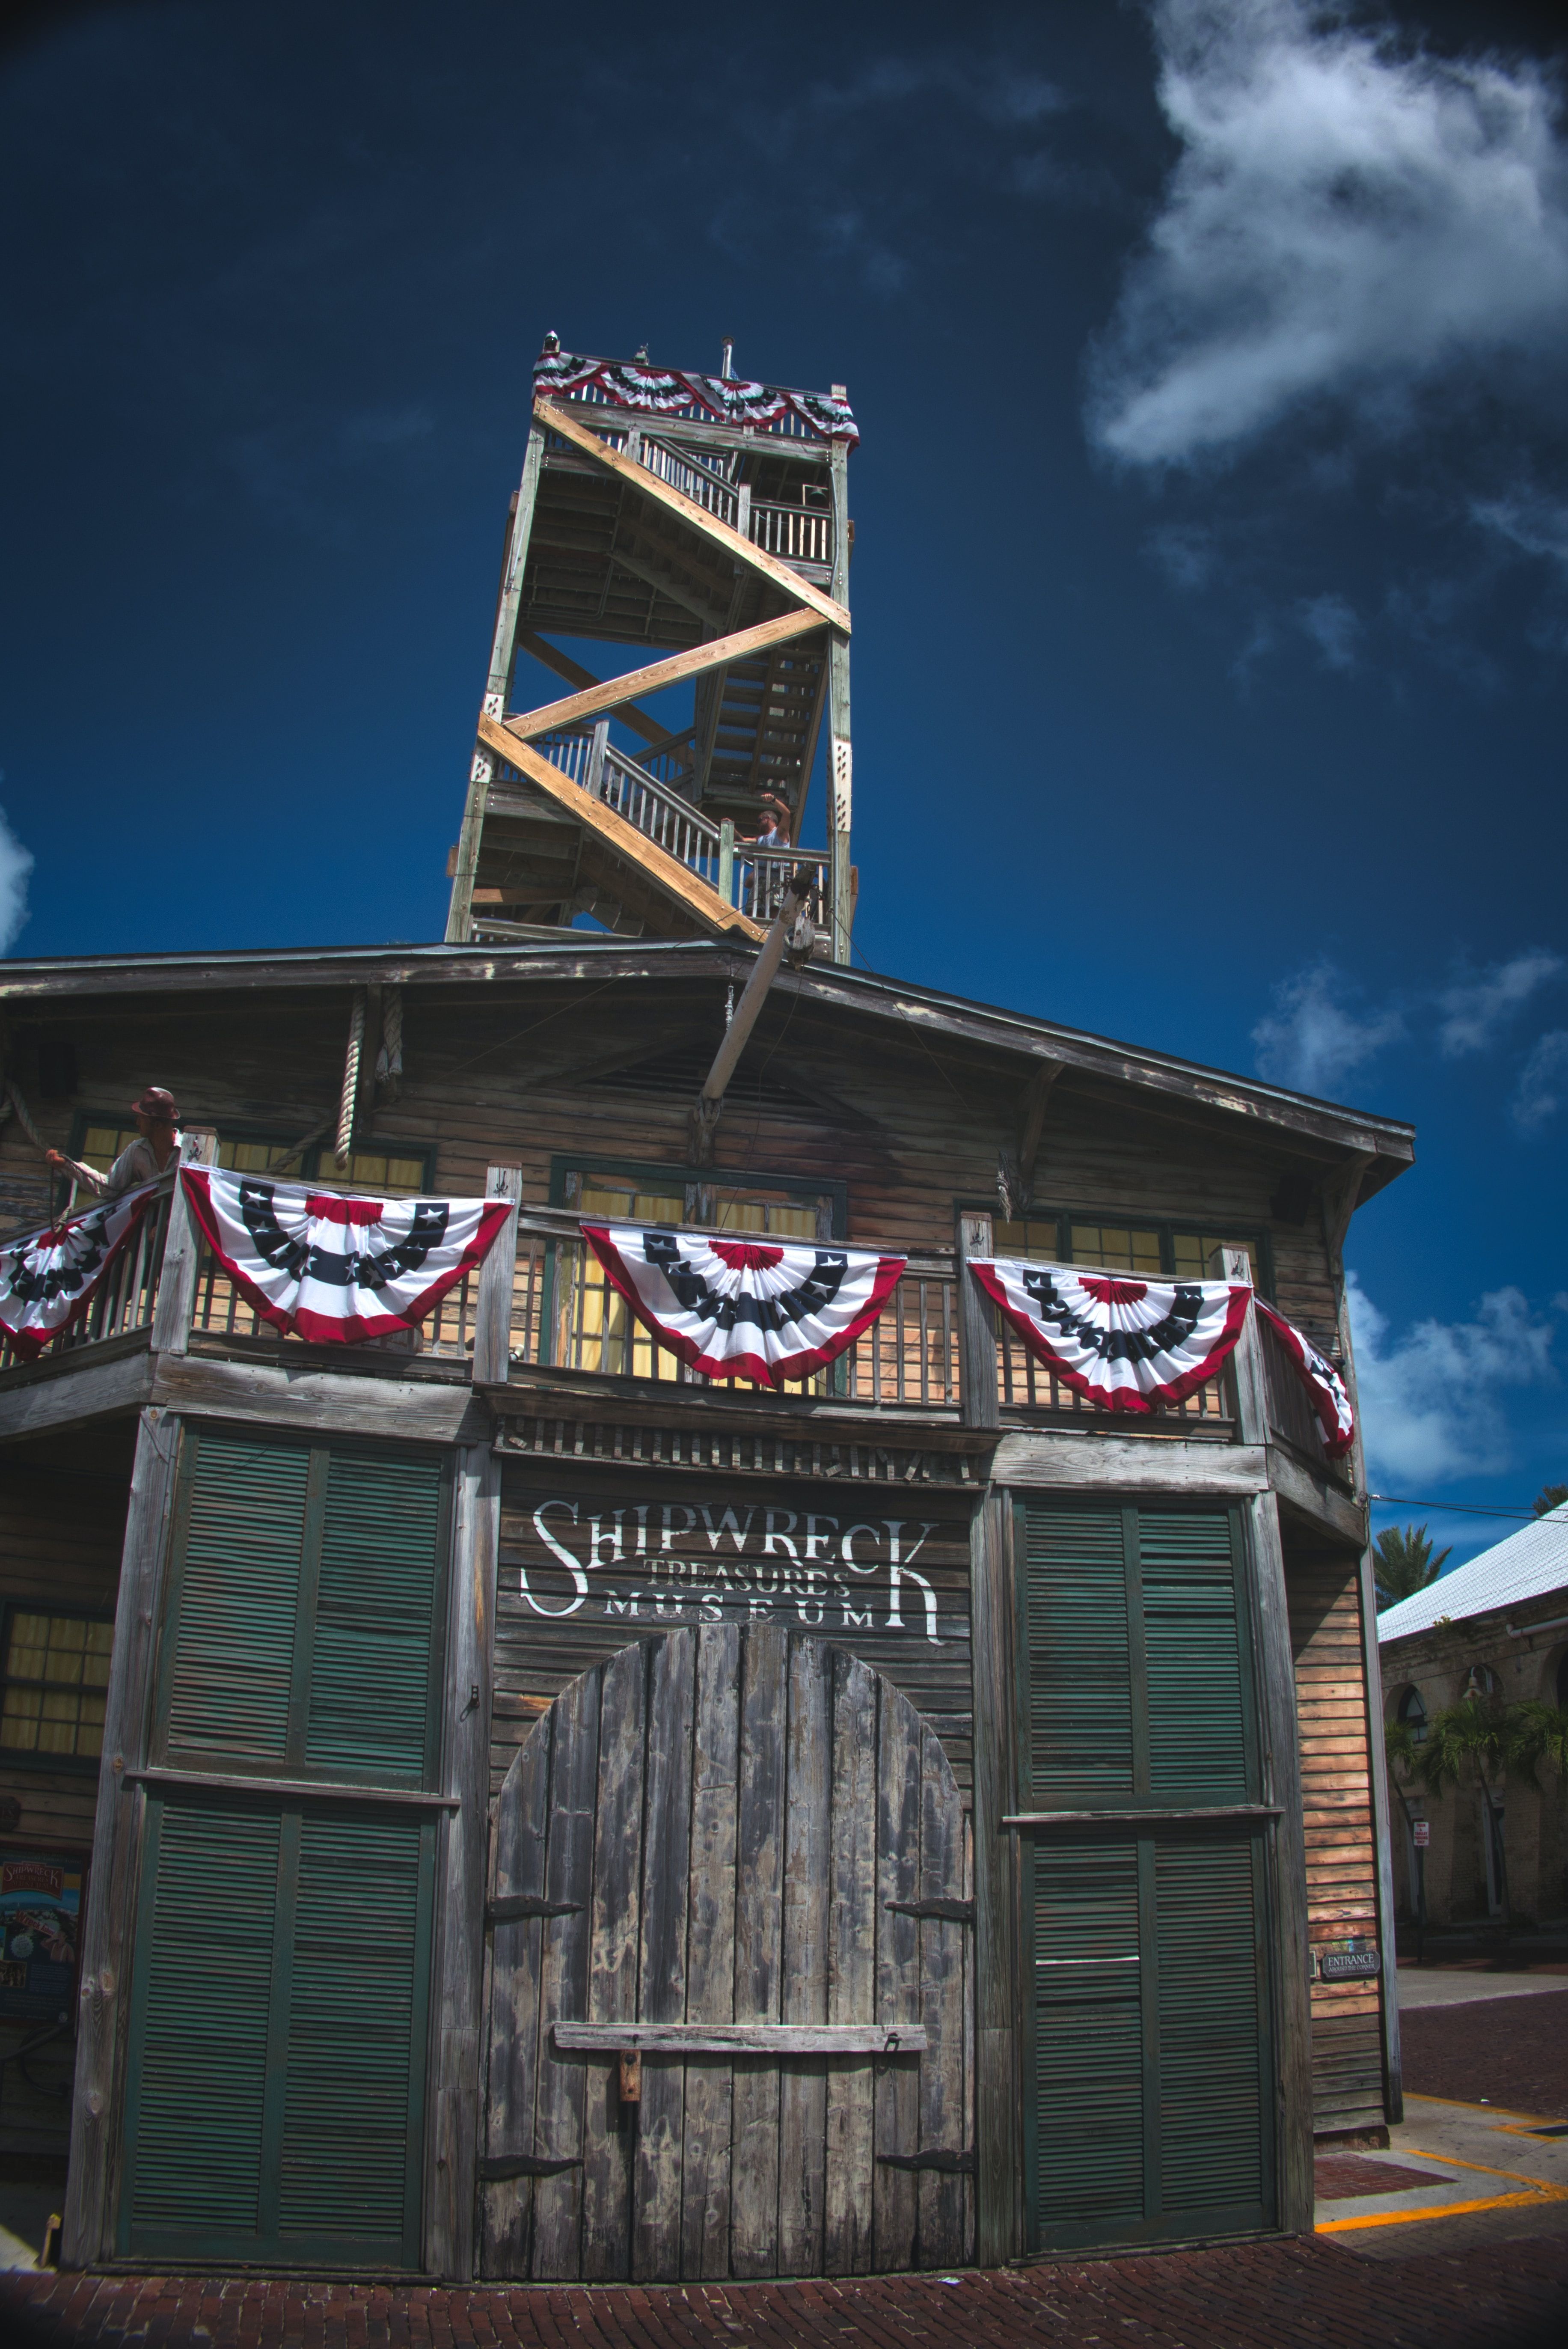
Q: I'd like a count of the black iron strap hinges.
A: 4